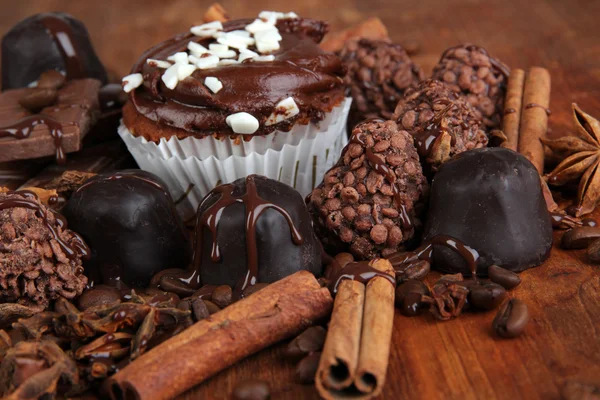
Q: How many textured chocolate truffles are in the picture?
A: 5